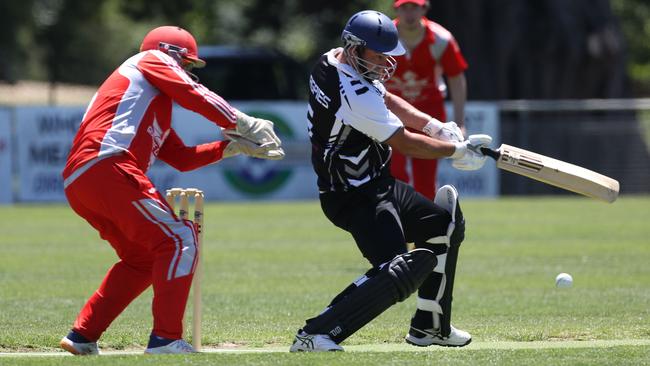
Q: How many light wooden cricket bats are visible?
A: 1